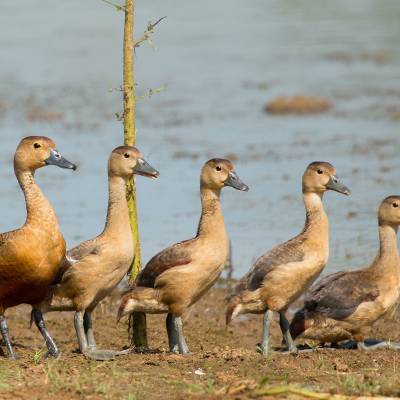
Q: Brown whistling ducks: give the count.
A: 5